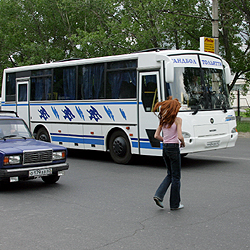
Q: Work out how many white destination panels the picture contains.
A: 2